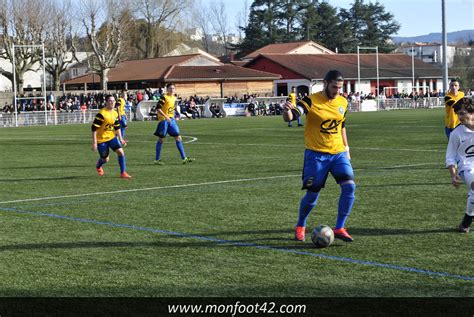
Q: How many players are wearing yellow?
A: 6